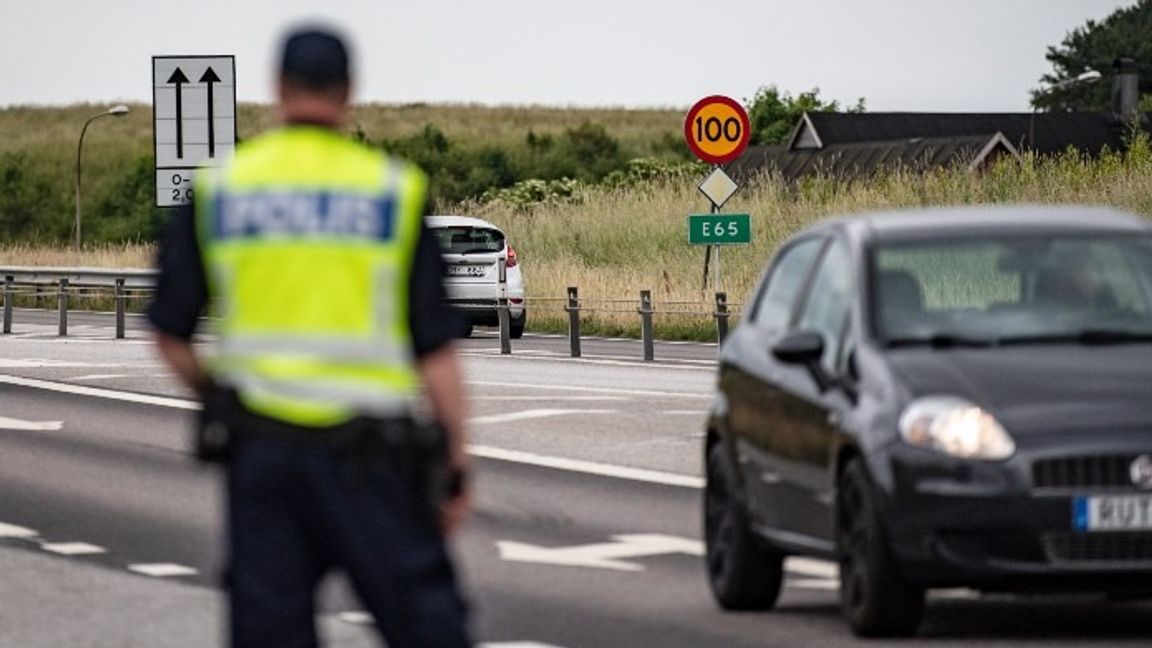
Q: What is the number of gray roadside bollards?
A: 7